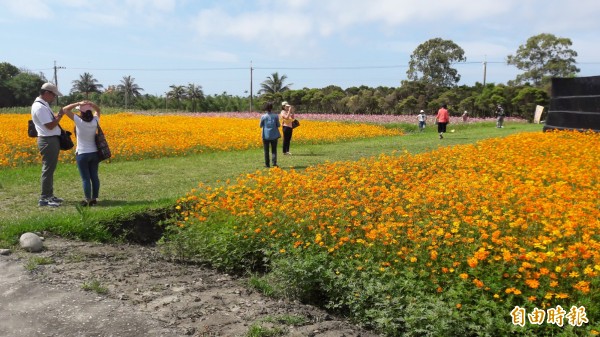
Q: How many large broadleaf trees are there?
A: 2